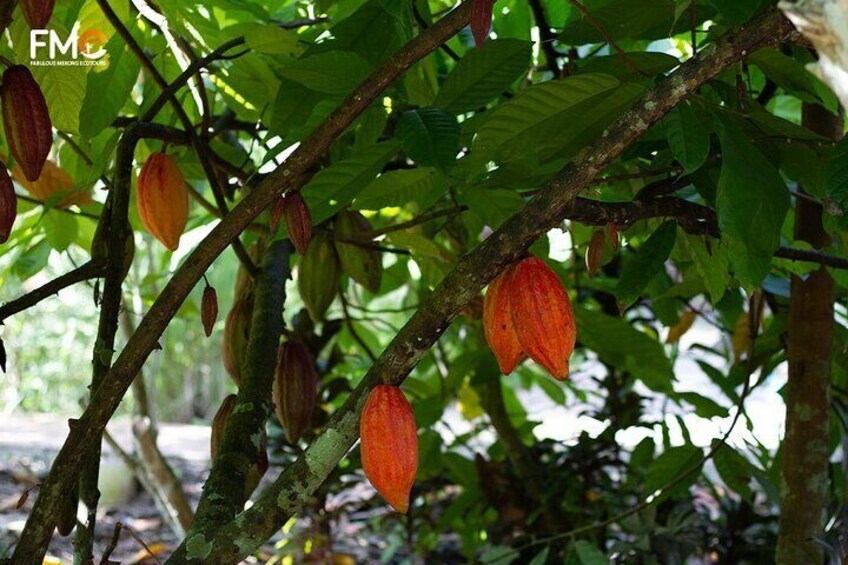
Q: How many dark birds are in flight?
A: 0